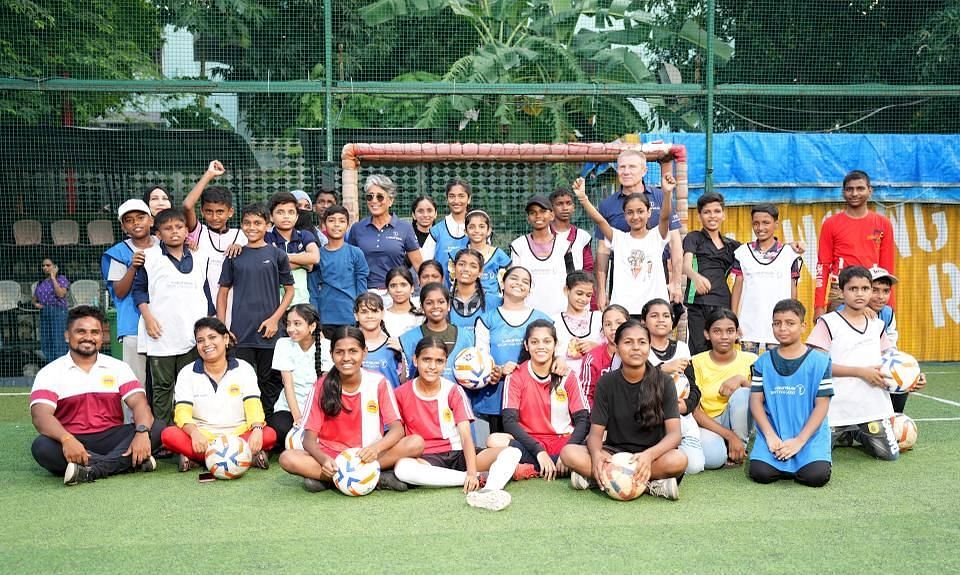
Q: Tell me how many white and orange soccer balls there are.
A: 8